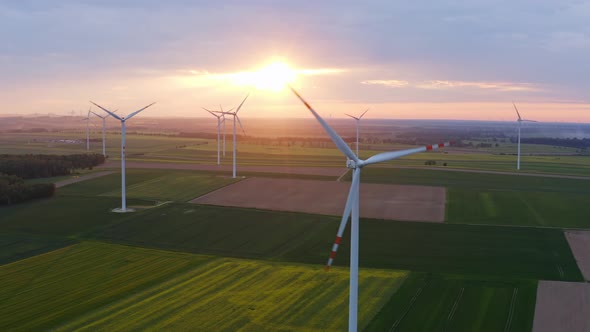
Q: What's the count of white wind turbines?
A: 9